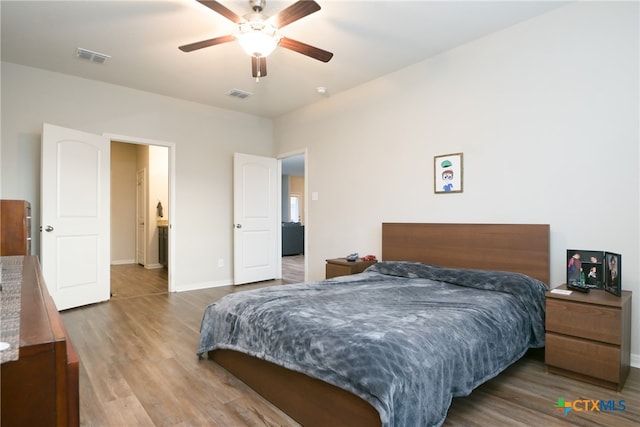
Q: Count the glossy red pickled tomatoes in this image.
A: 0